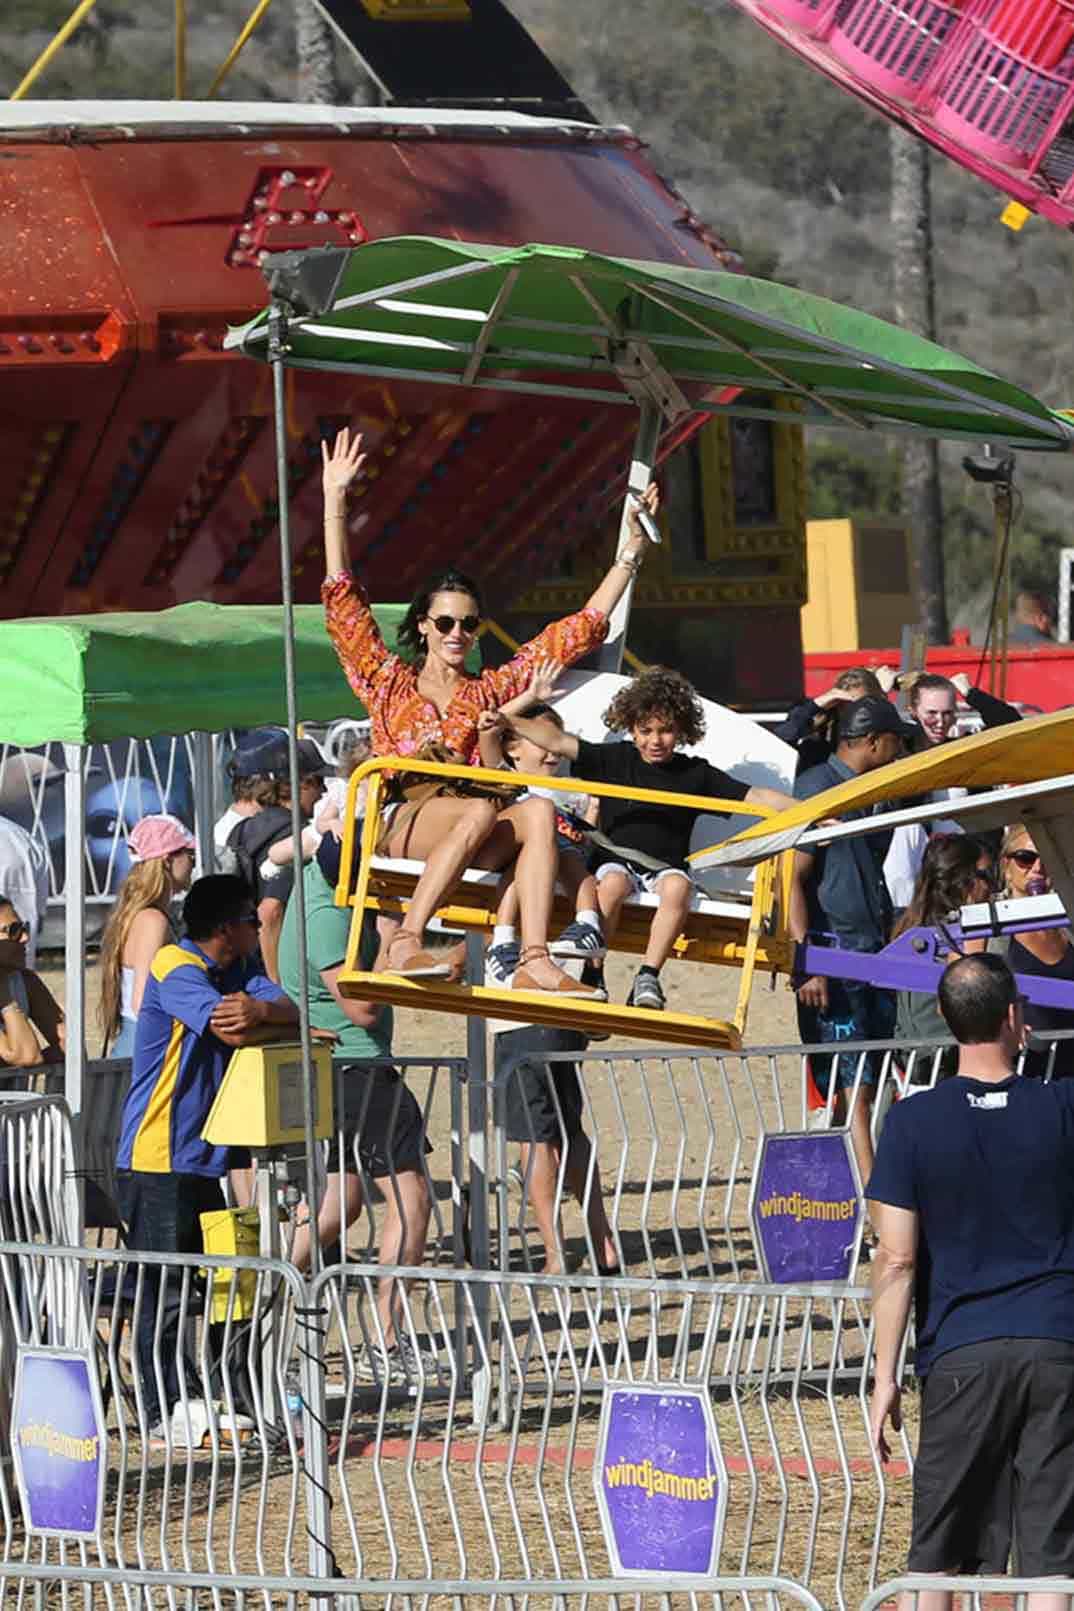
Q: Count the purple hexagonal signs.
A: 3